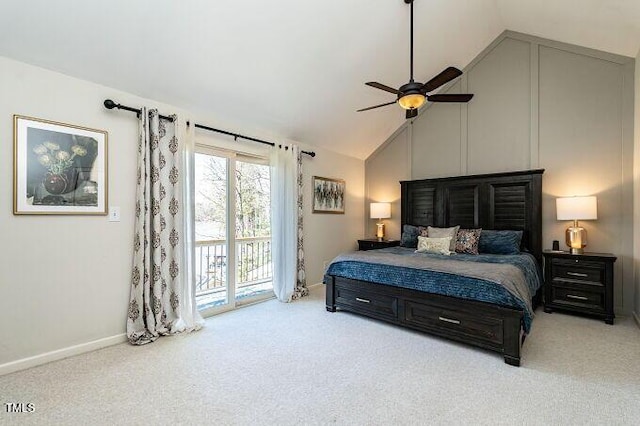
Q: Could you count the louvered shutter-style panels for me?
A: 3